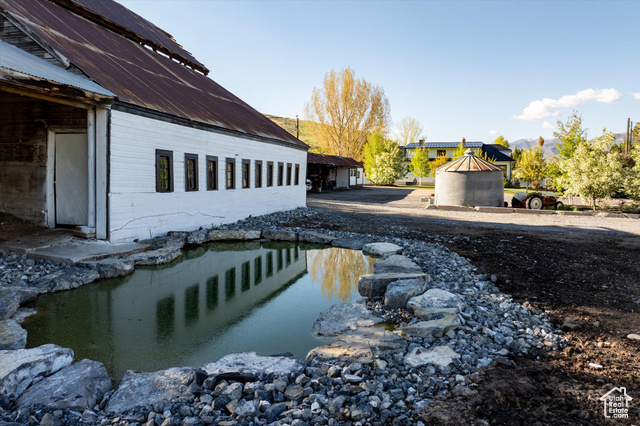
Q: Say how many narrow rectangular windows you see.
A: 10